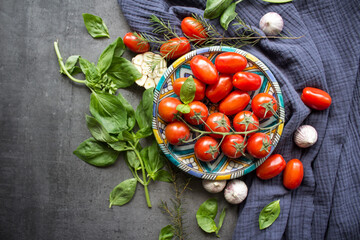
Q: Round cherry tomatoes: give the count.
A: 9